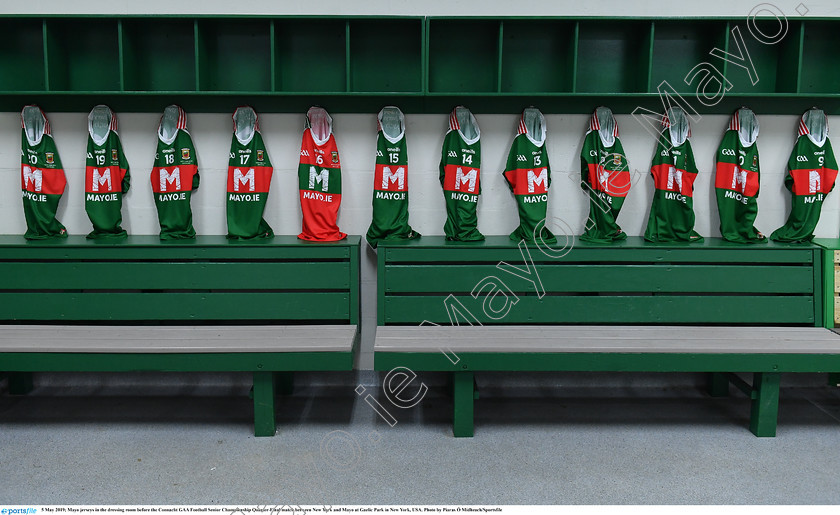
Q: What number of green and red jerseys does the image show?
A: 12